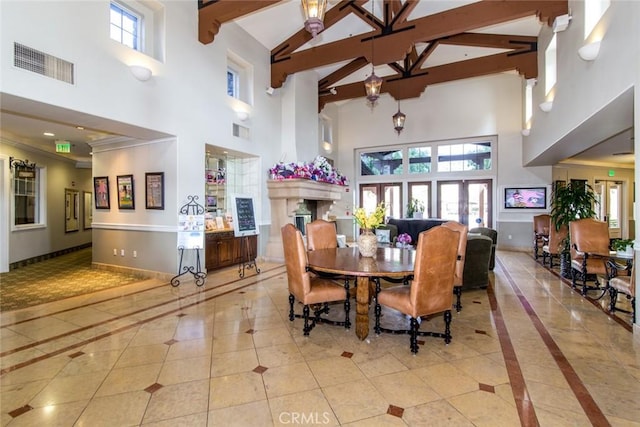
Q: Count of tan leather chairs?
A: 8